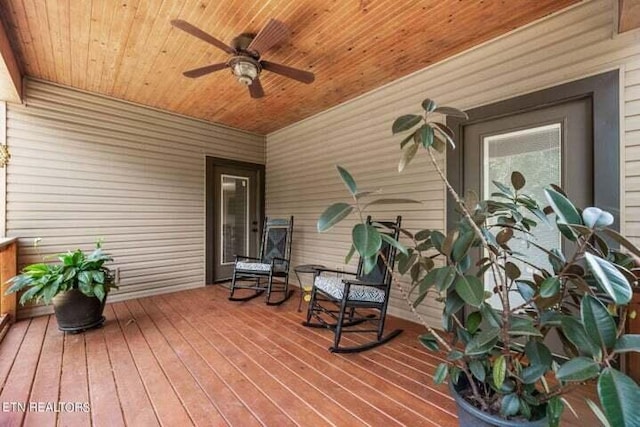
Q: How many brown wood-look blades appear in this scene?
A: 5